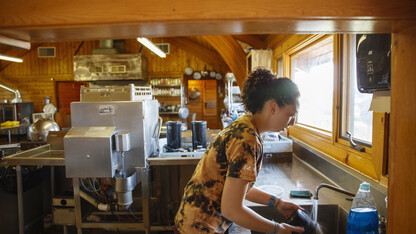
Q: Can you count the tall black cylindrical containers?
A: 2